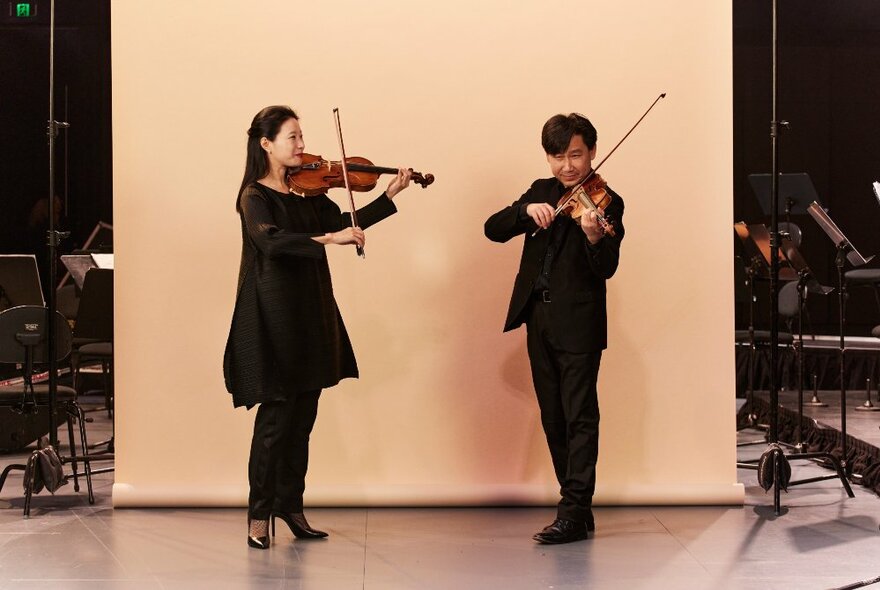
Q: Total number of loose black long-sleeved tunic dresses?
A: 1